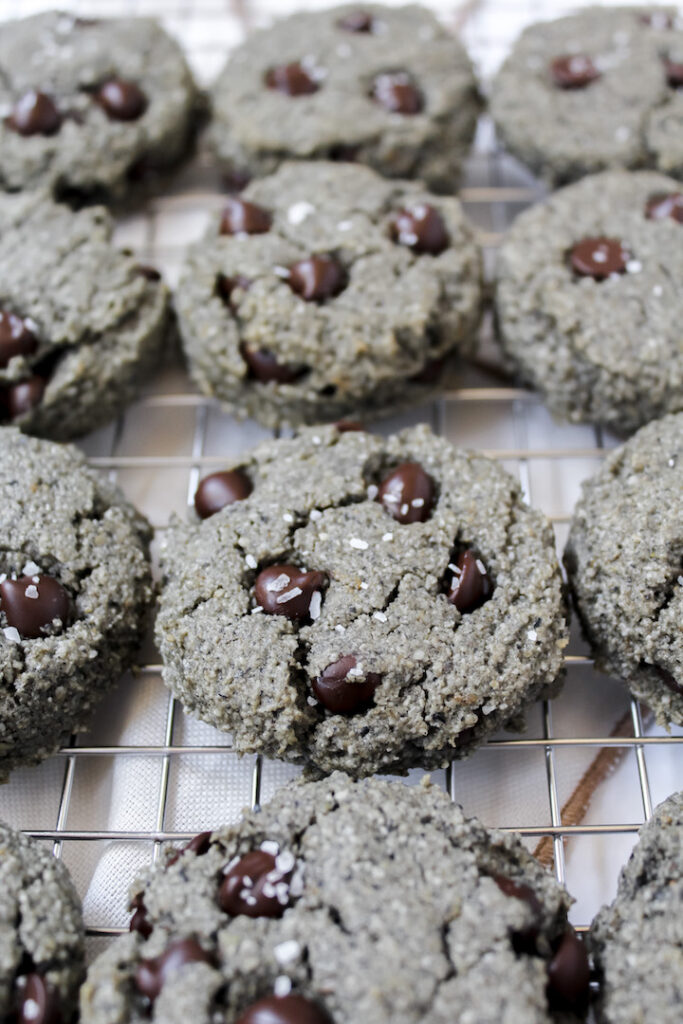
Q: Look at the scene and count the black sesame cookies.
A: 12